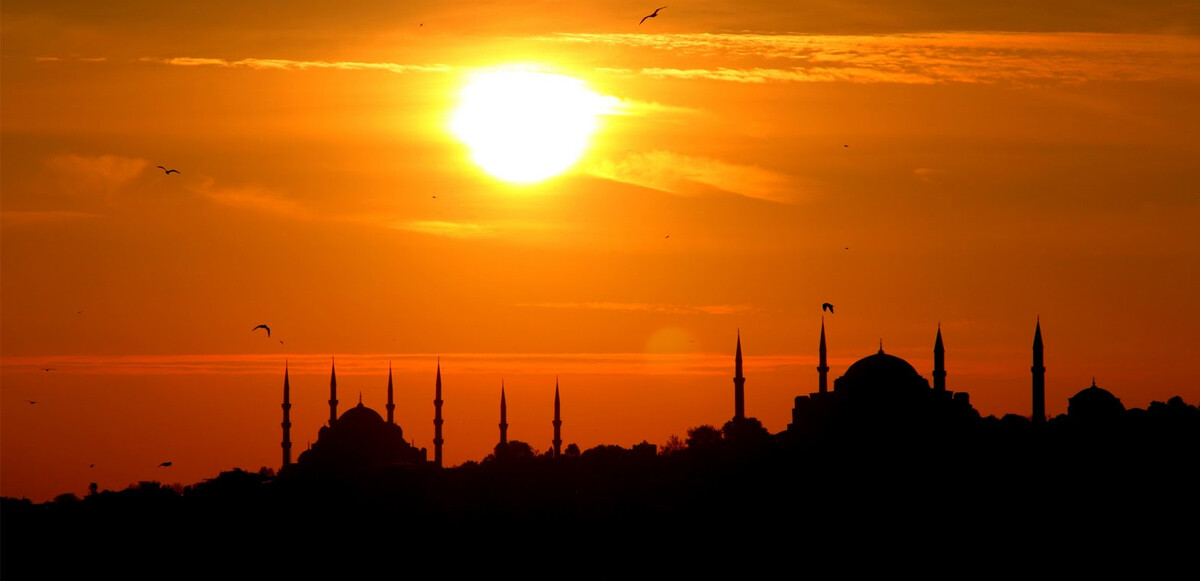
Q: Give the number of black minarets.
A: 10